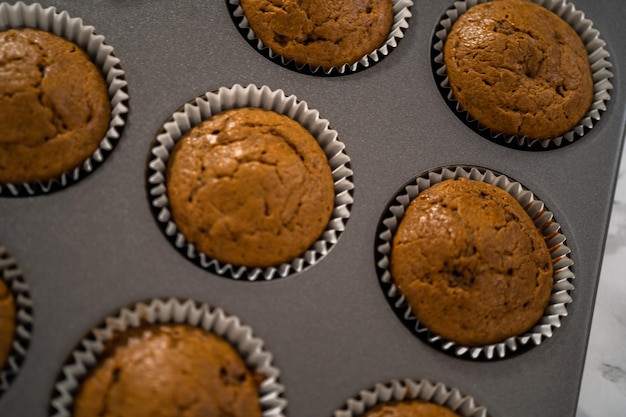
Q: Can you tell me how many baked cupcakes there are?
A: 8